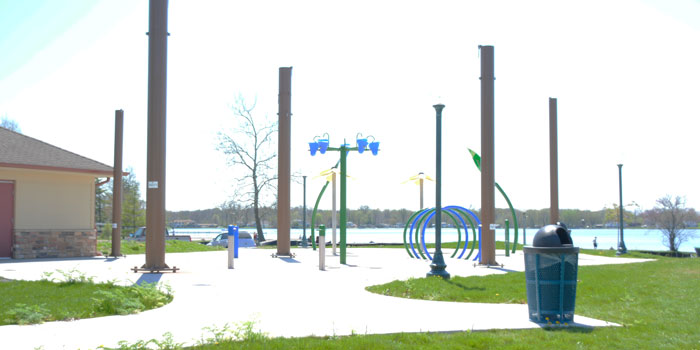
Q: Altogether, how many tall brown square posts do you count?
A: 5